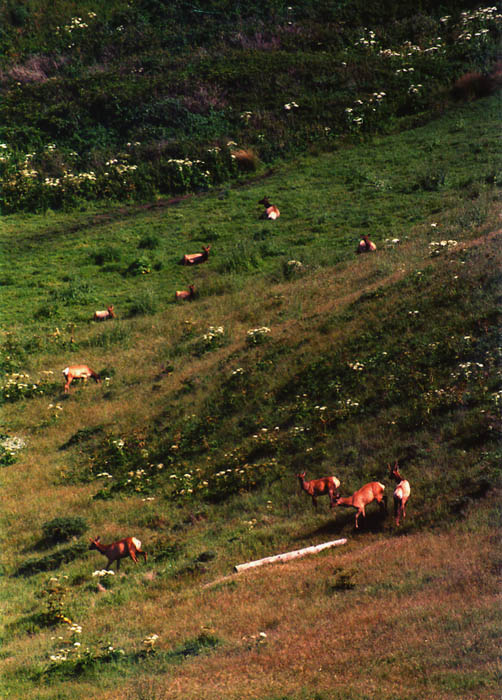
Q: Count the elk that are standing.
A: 5